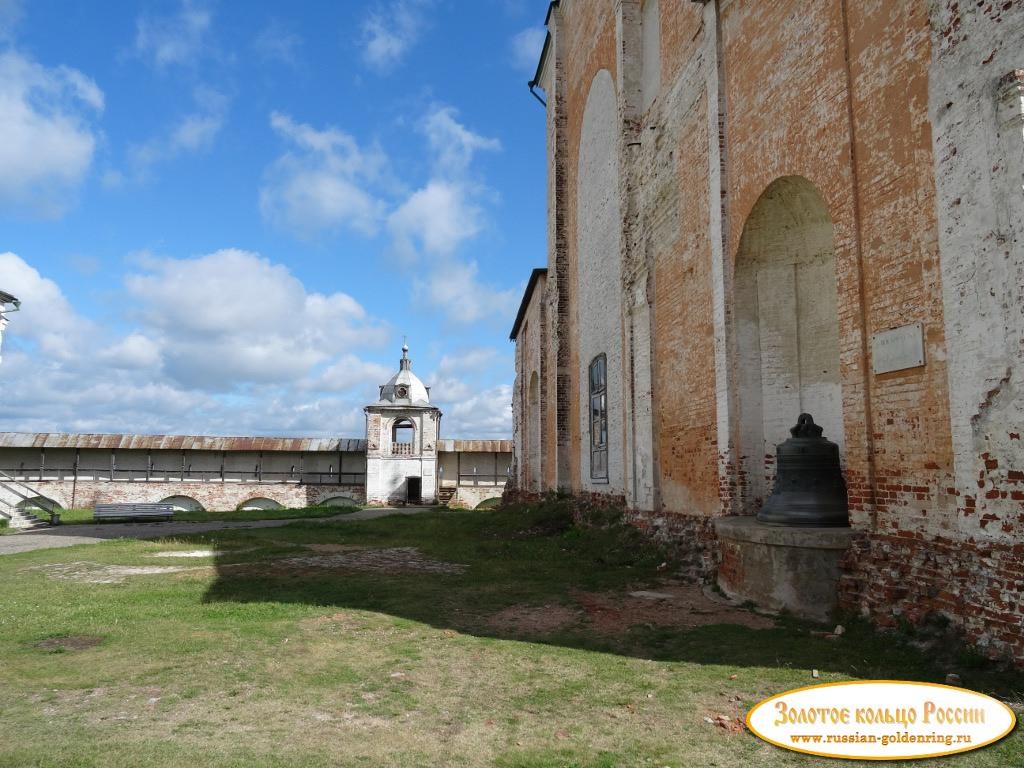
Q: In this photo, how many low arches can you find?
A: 5